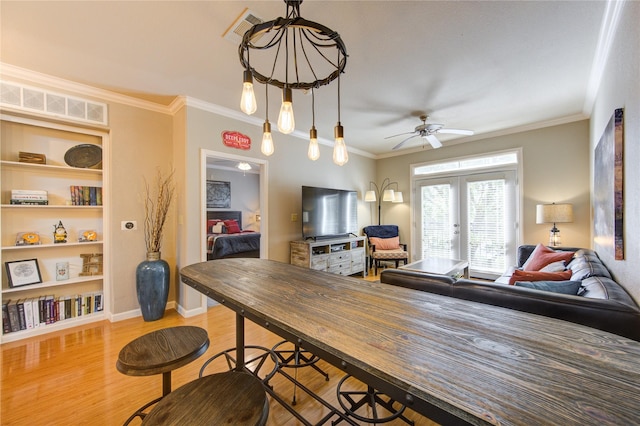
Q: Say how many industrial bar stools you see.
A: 4